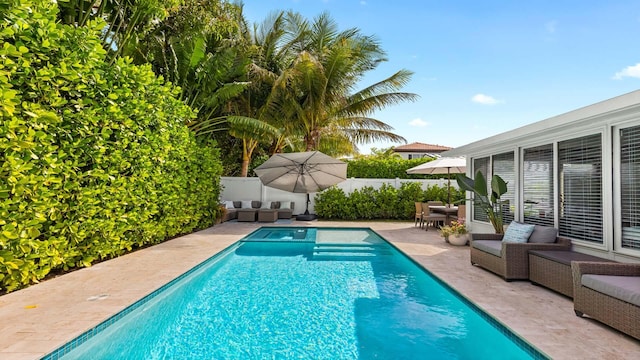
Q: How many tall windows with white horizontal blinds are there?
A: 5